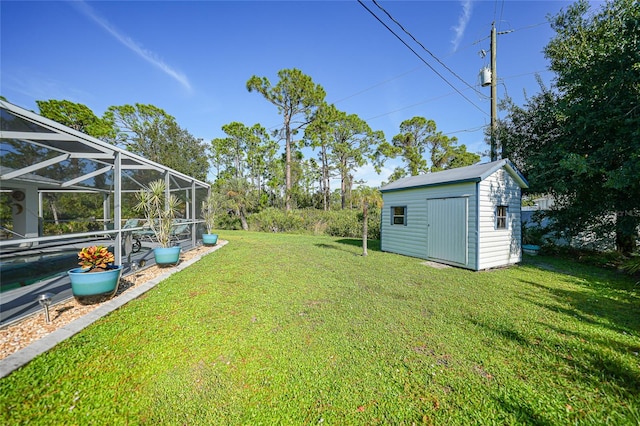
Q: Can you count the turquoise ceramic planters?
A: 3